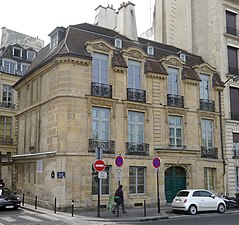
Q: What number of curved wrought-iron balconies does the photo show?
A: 7